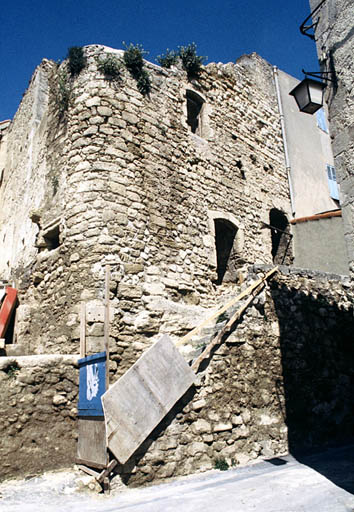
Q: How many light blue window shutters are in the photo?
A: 2